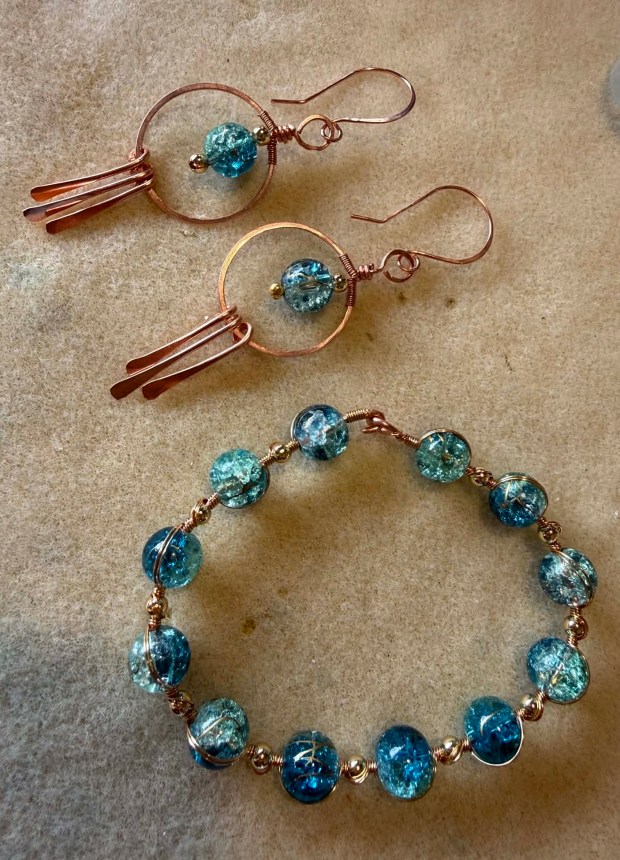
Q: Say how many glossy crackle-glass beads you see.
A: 14